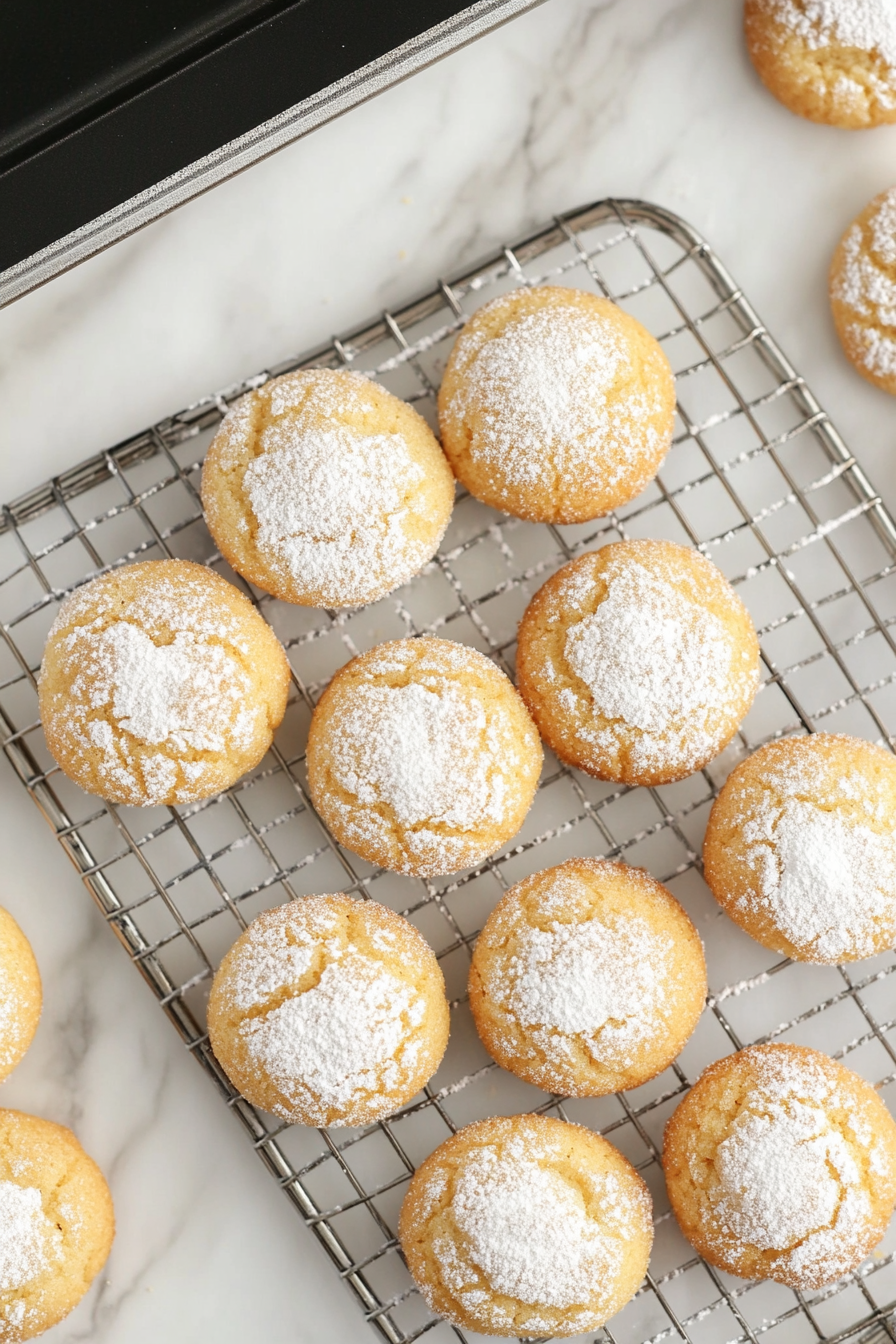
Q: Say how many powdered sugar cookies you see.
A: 14